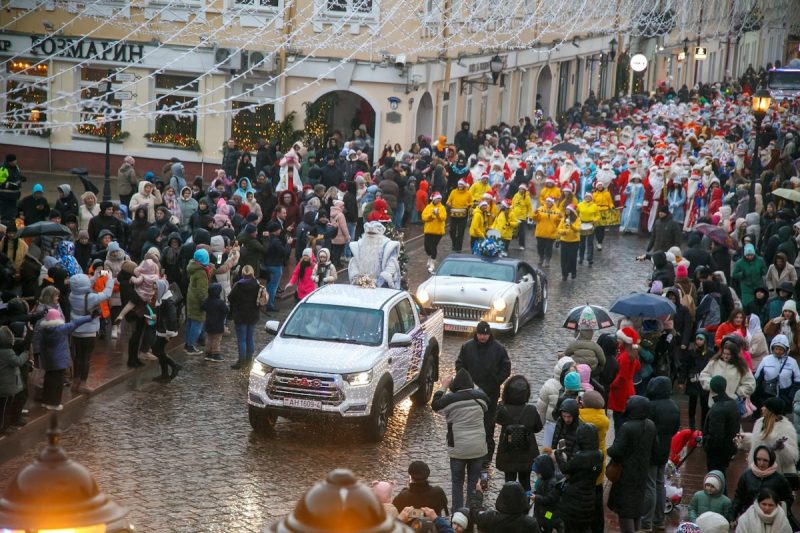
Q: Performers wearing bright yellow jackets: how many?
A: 13